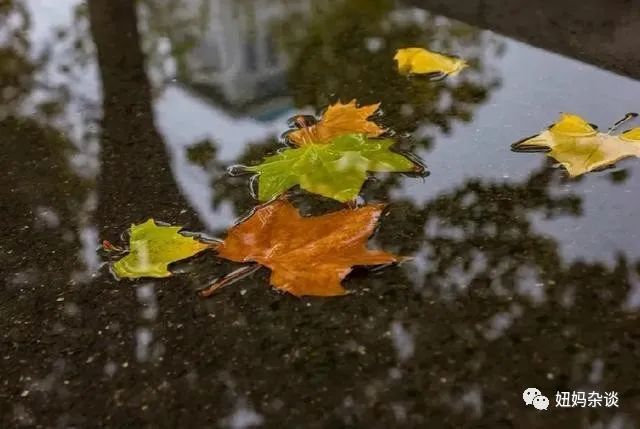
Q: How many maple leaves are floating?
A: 6